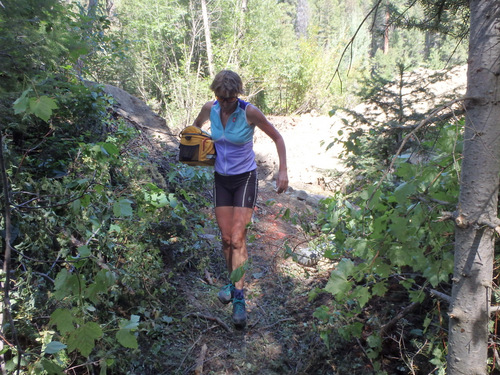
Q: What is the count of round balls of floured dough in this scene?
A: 0